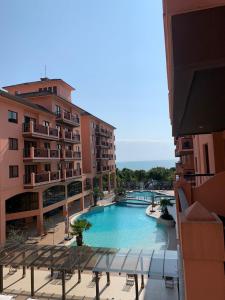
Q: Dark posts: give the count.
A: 10